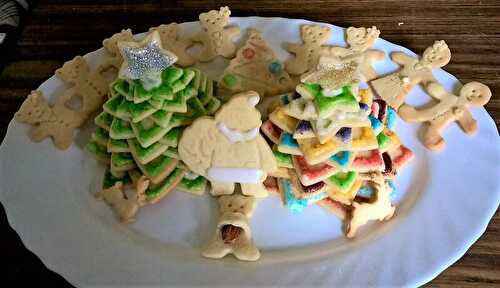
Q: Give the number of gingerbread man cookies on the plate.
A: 2